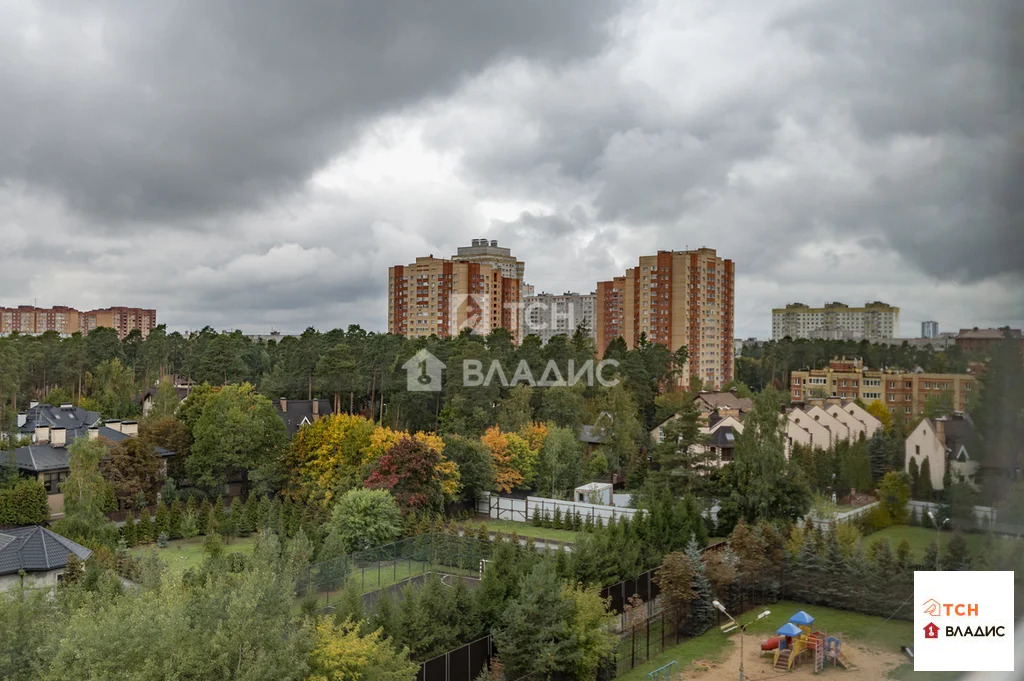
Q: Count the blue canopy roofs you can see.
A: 2